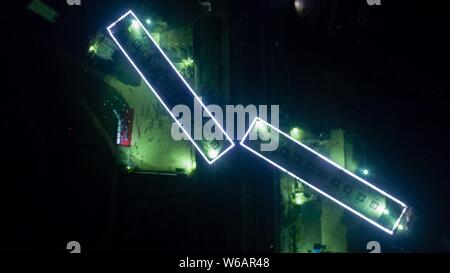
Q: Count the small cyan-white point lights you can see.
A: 2